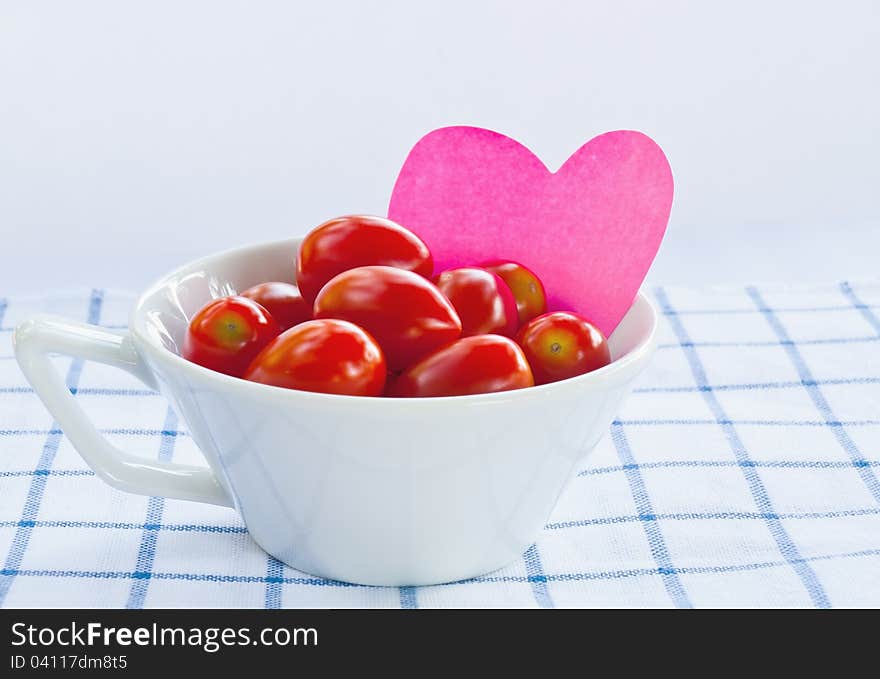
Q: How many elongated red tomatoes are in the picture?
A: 9